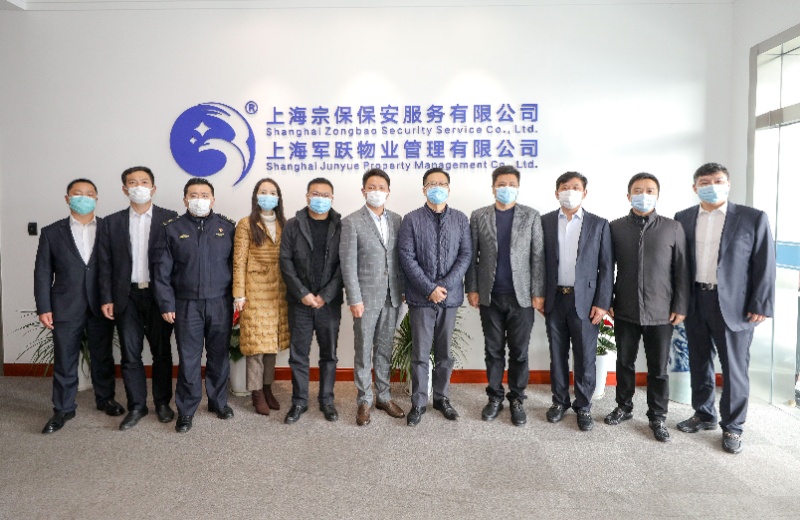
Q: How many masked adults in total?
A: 11